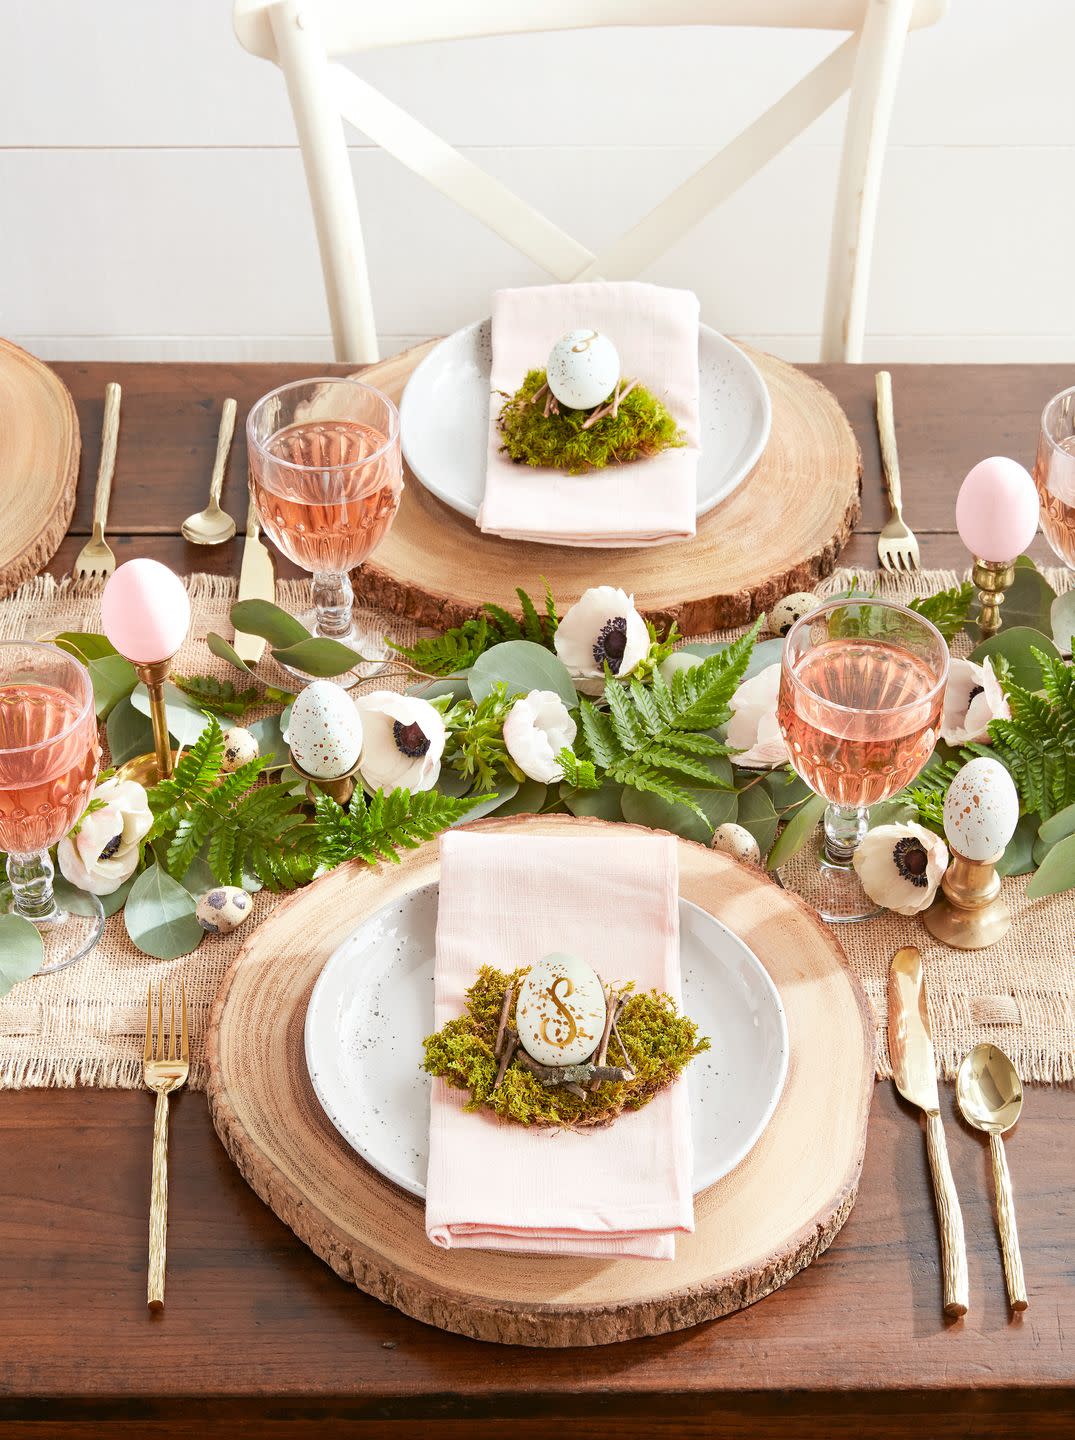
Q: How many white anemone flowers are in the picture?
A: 7